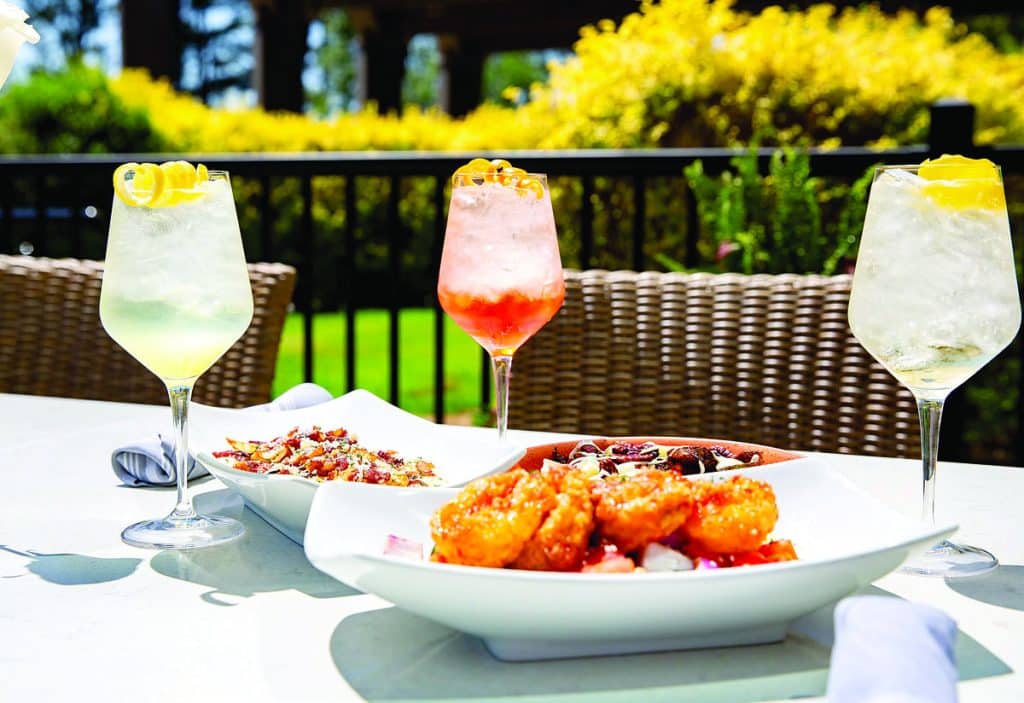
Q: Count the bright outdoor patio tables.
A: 1